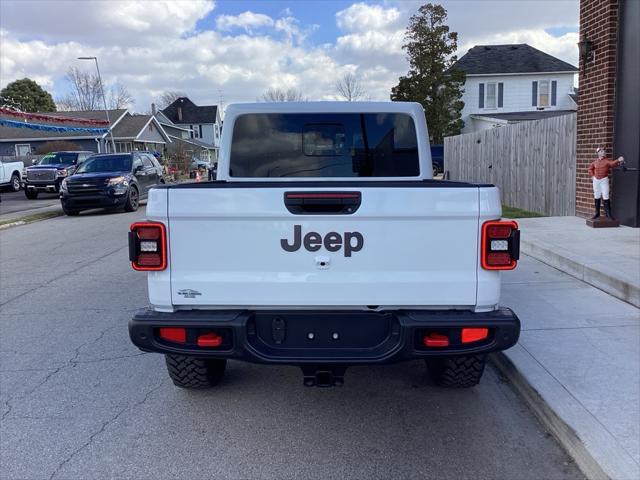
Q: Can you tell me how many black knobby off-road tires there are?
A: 2